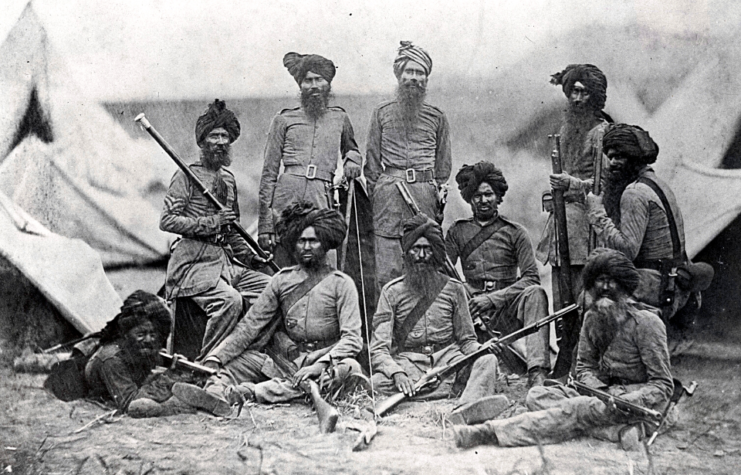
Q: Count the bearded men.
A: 10